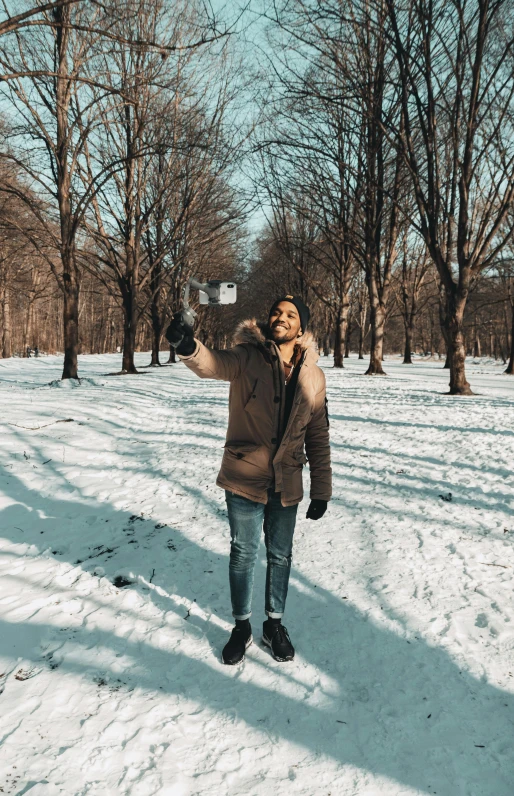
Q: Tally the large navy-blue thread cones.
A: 0